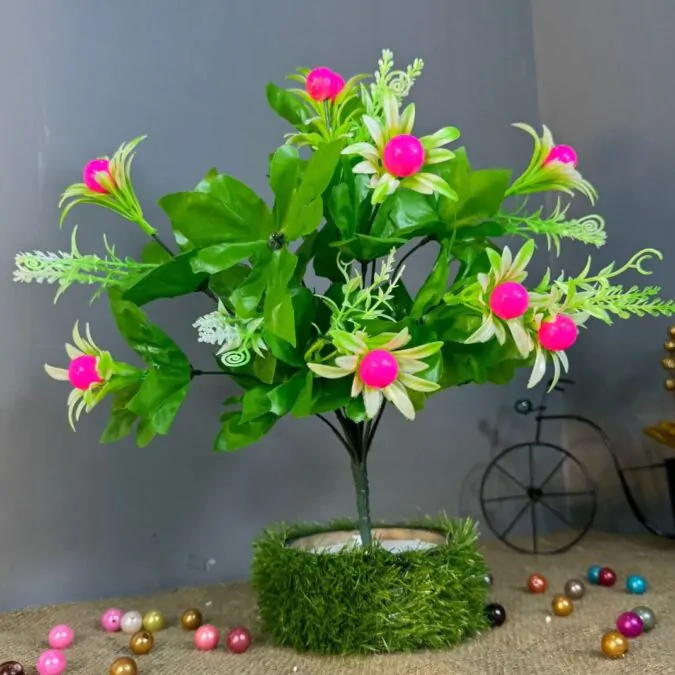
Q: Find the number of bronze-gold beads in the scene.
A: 5